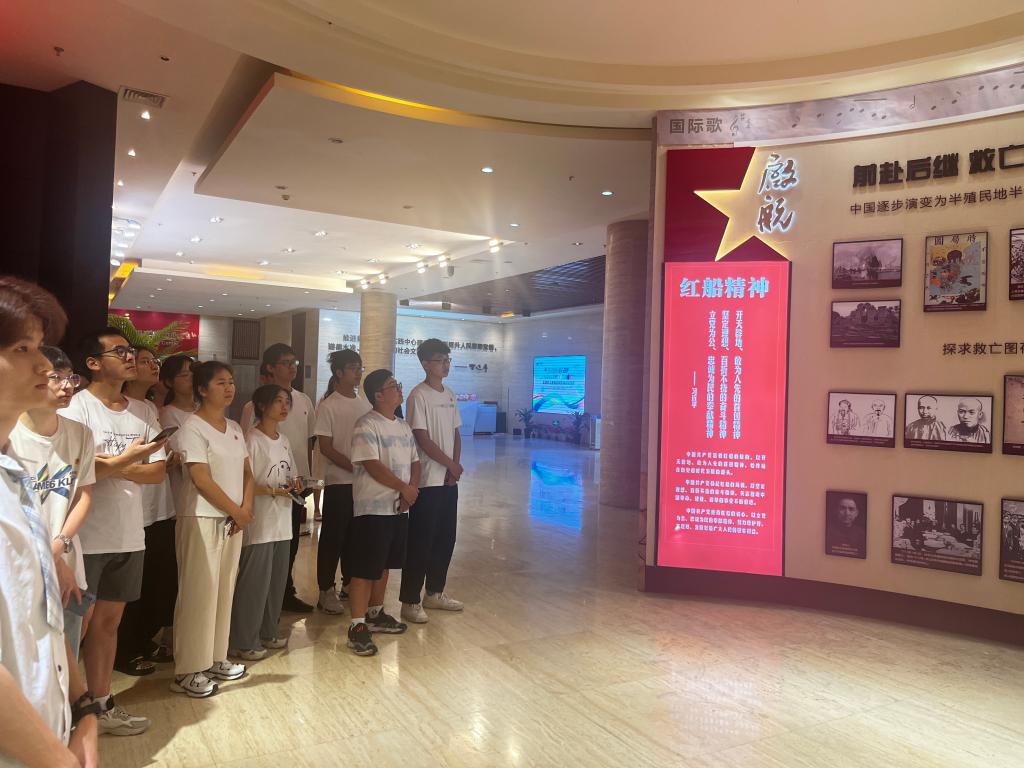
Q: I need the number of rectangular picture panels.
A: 10